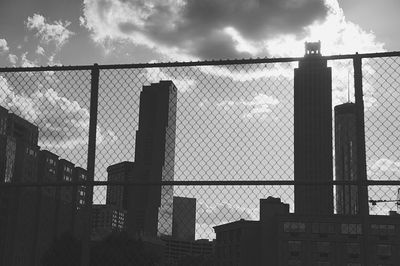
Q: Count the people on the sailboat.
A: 0